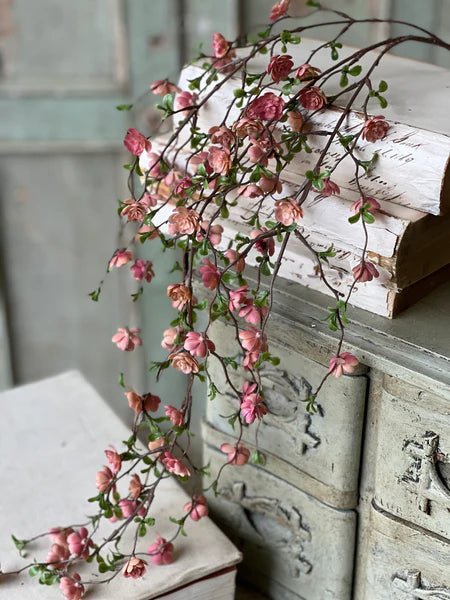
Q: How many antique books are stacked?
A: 3